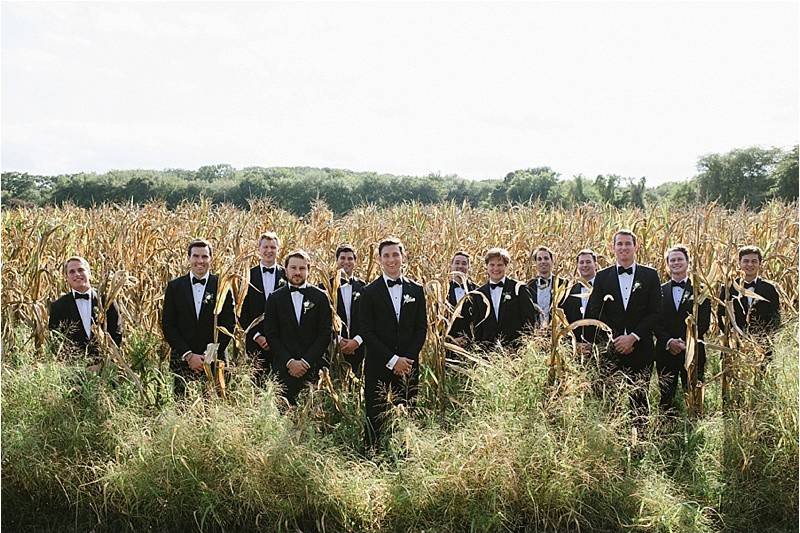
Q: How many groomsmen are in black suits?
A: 13